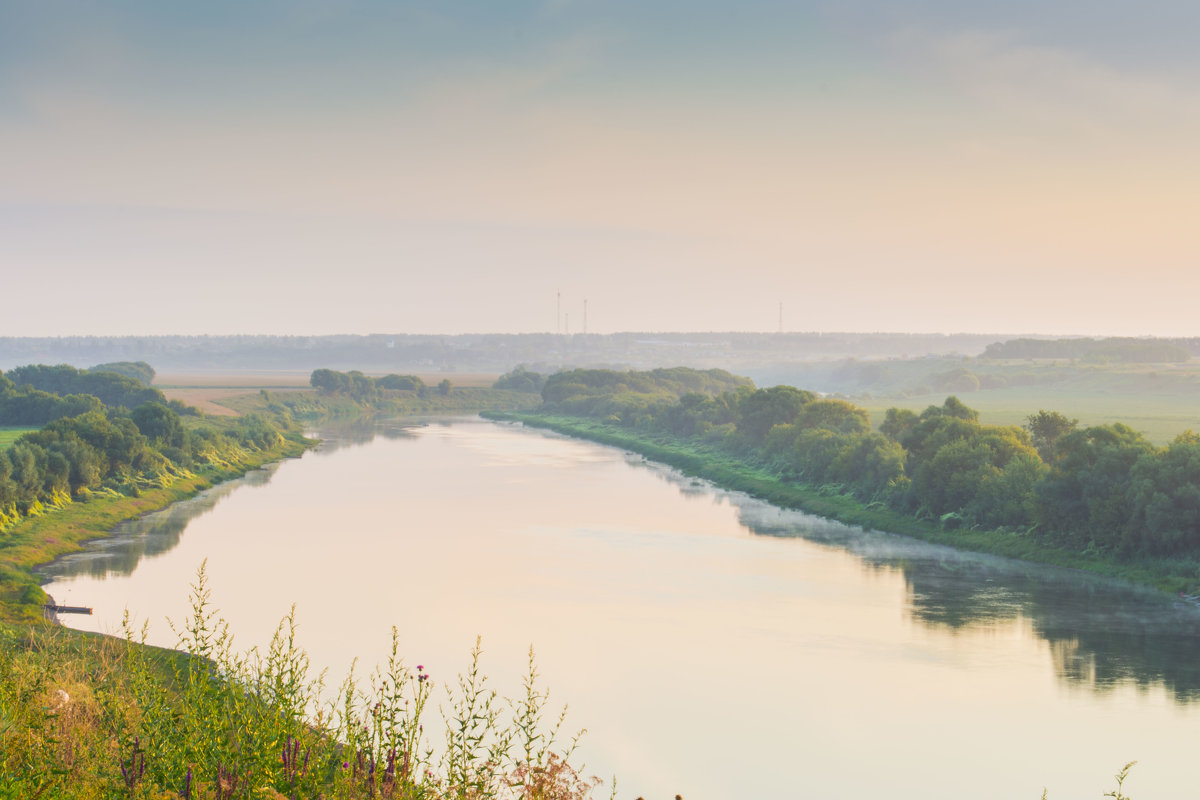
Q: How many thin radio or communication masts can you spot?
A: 4